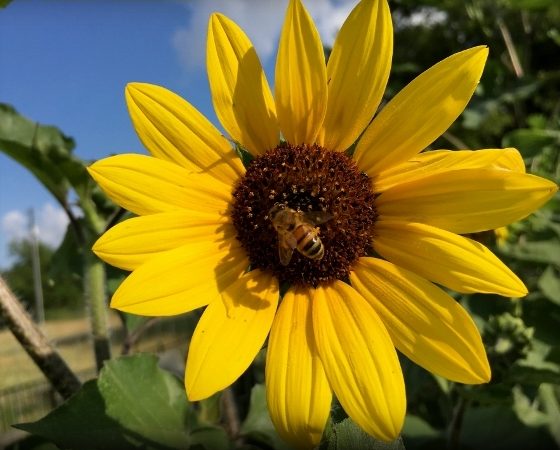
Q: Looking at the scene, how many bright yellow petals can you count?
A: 15